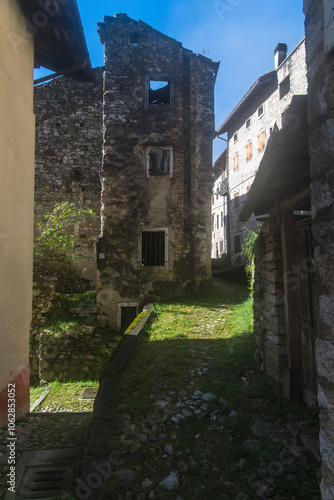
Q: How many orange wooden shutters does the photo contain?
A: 3